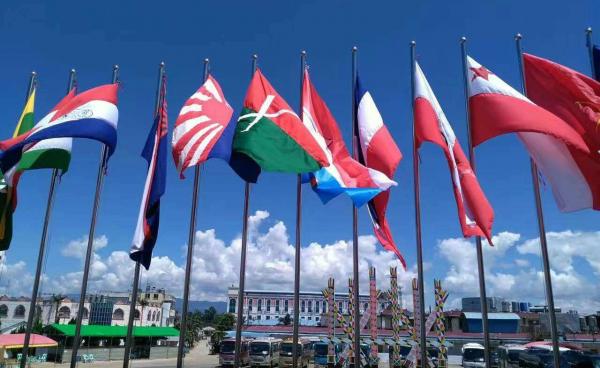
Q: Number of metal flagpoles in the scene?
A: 12